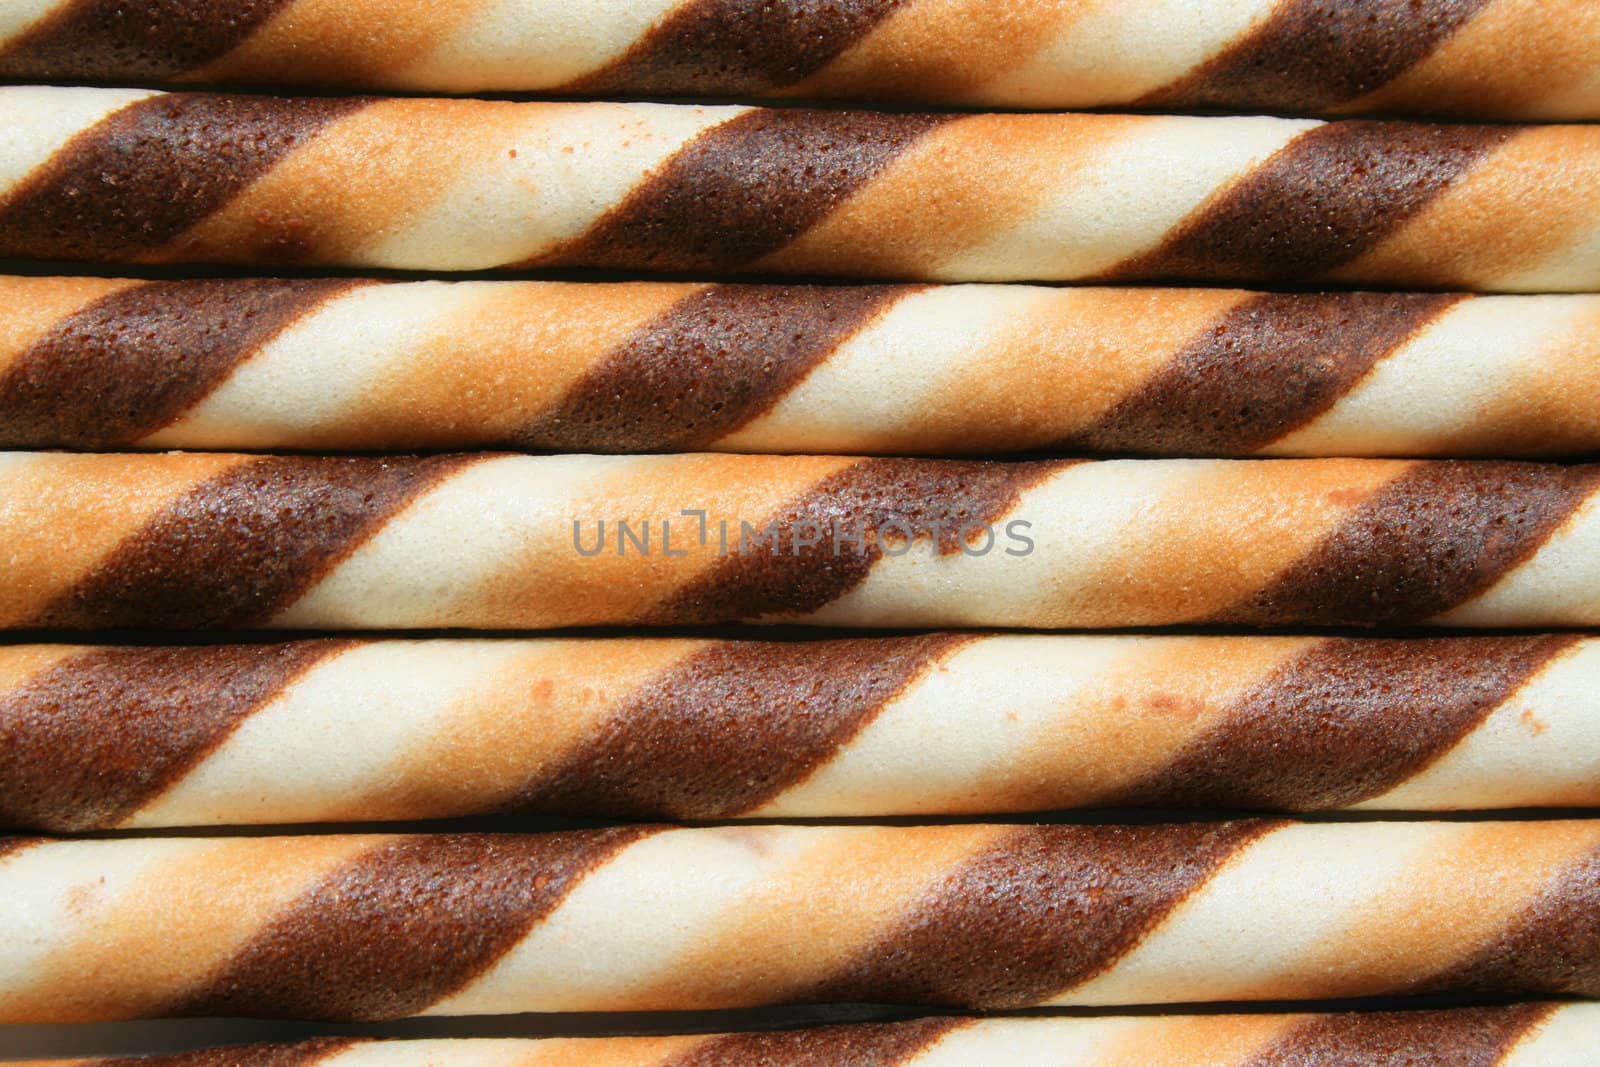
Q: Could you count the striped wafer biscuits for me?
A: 7